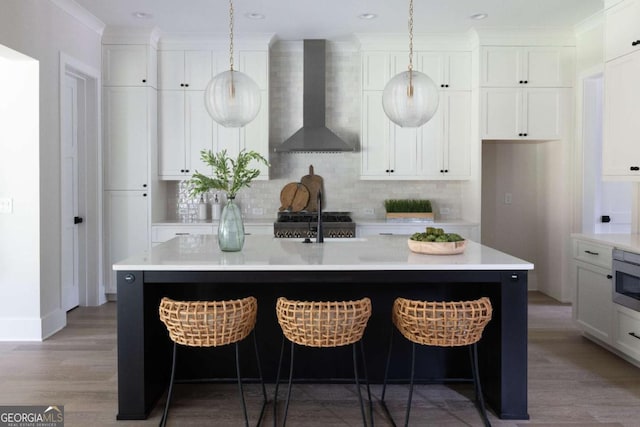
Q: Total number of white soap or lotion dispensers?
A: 2